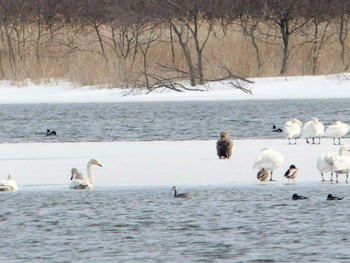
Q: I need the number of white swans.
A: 9